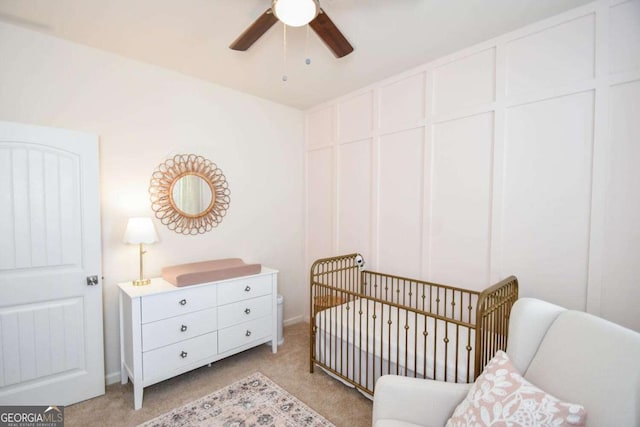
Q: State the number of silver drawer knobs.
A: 6